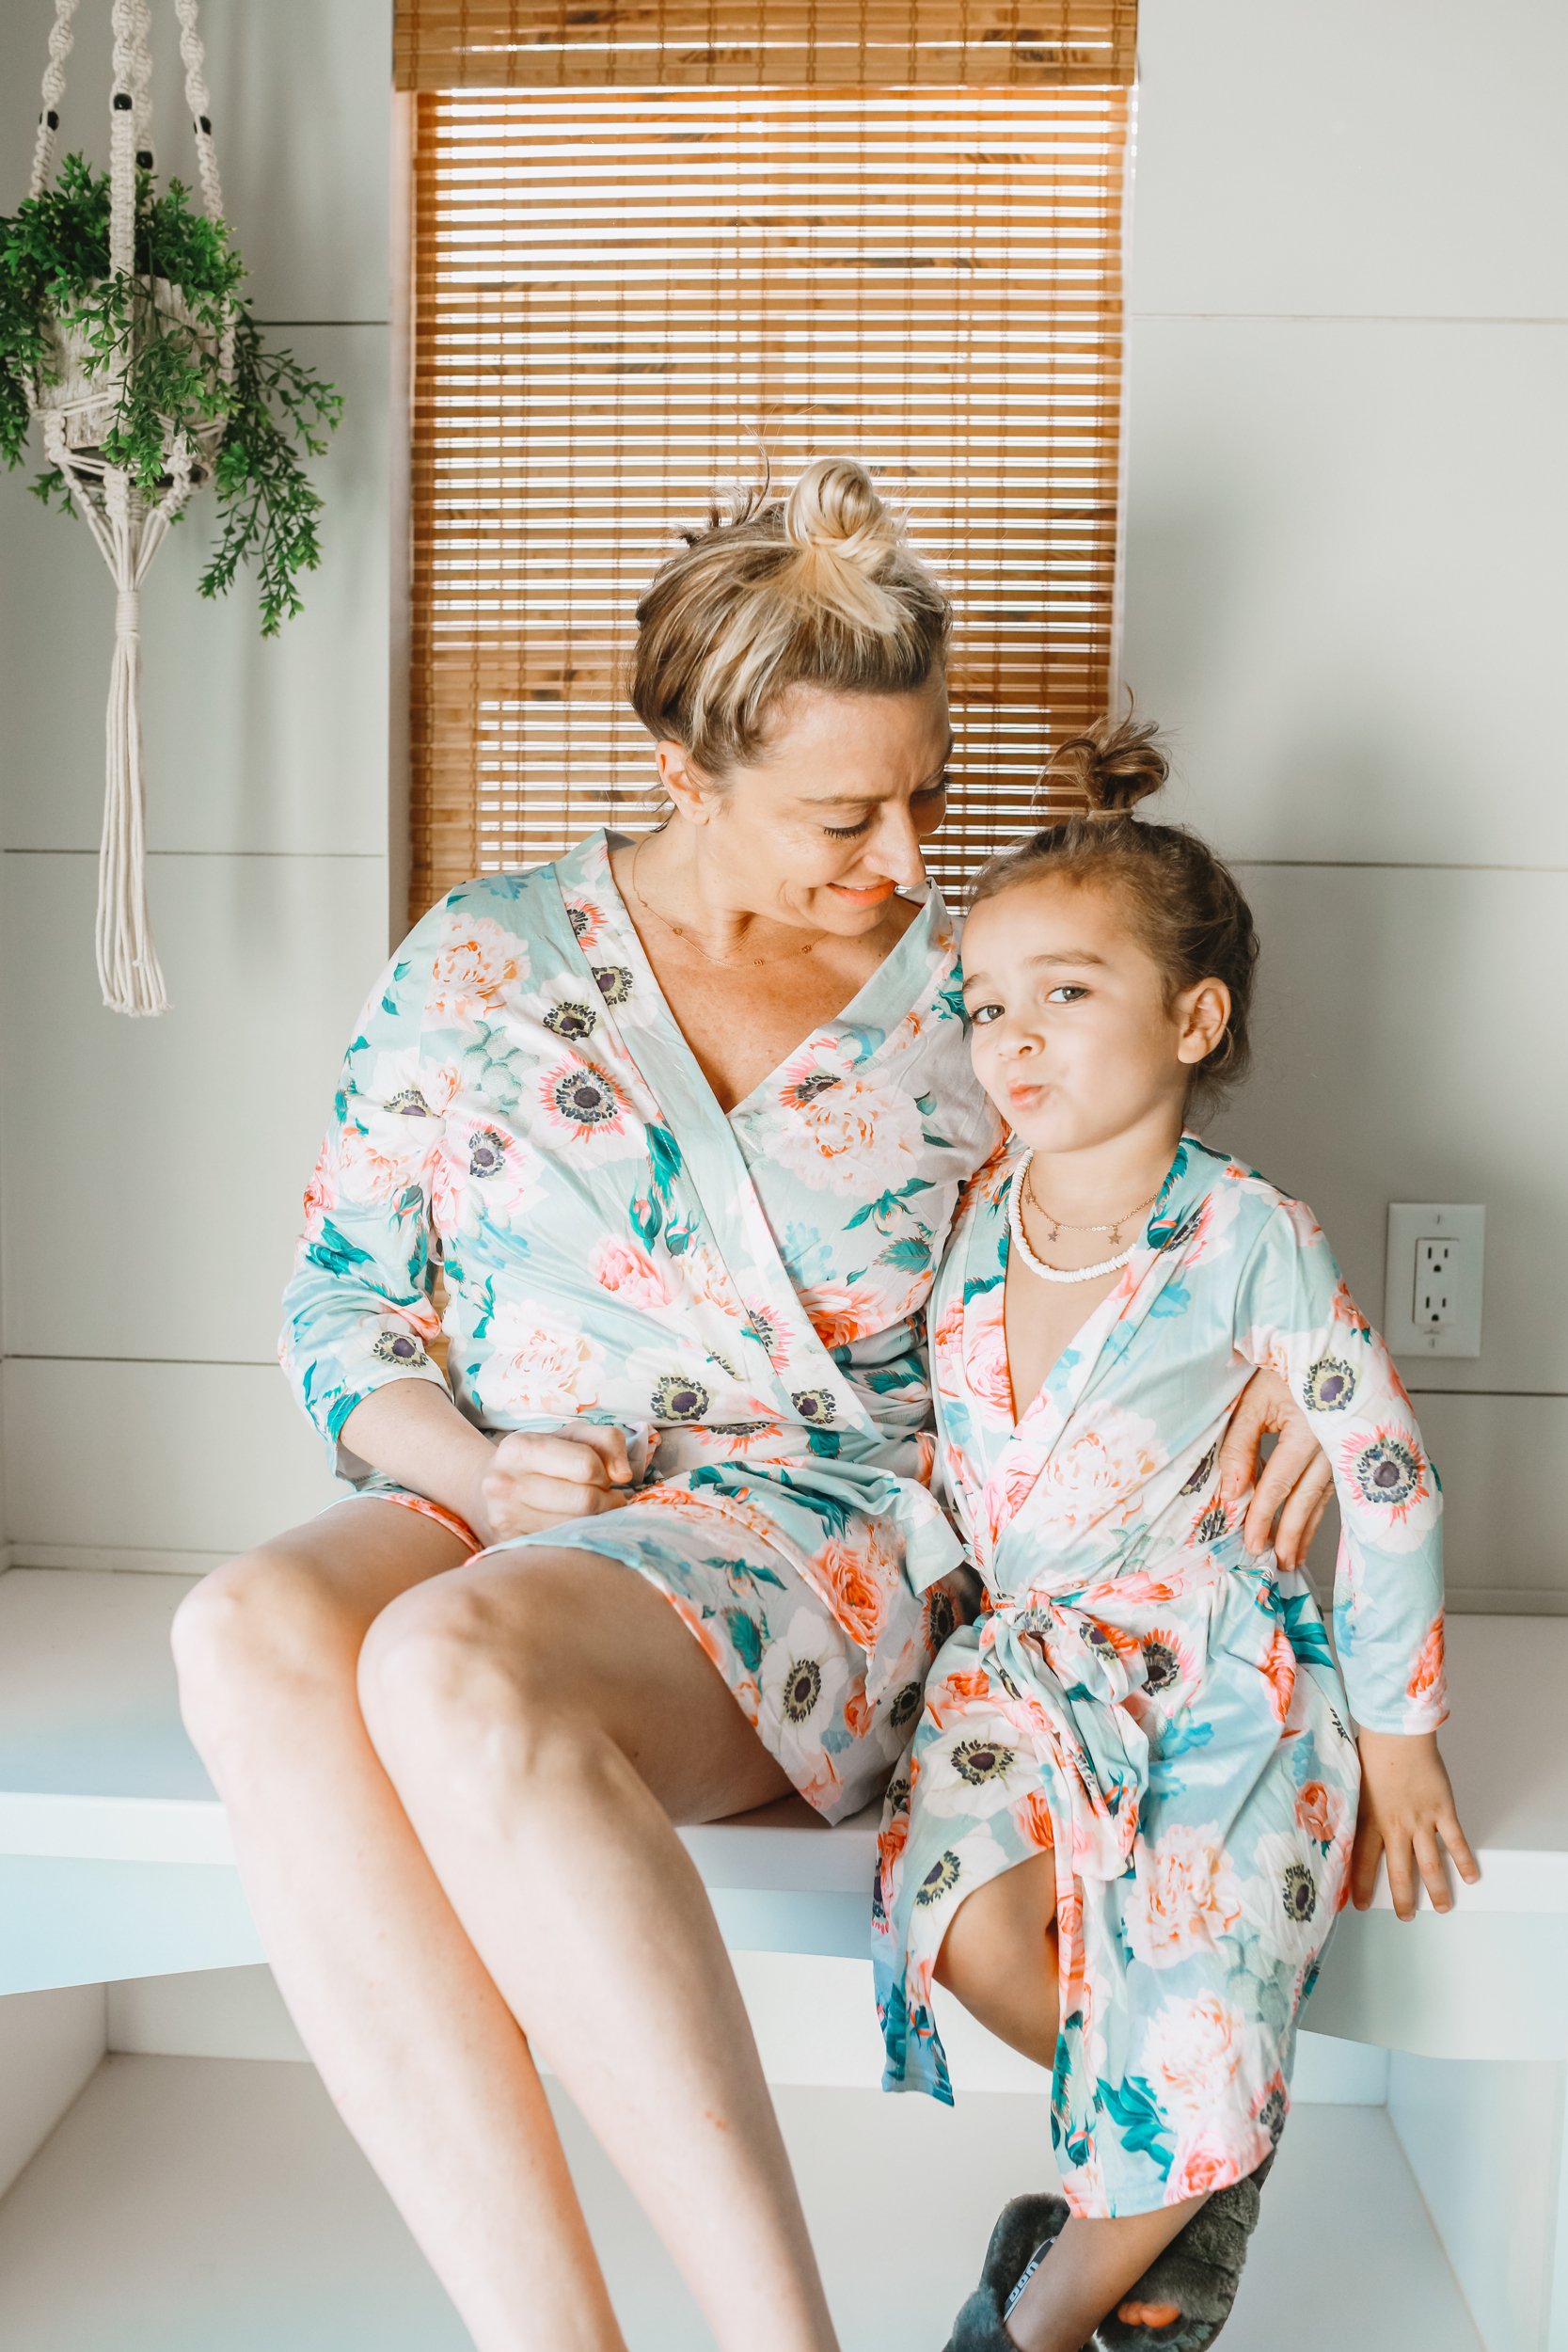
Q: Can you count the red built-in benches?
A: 0